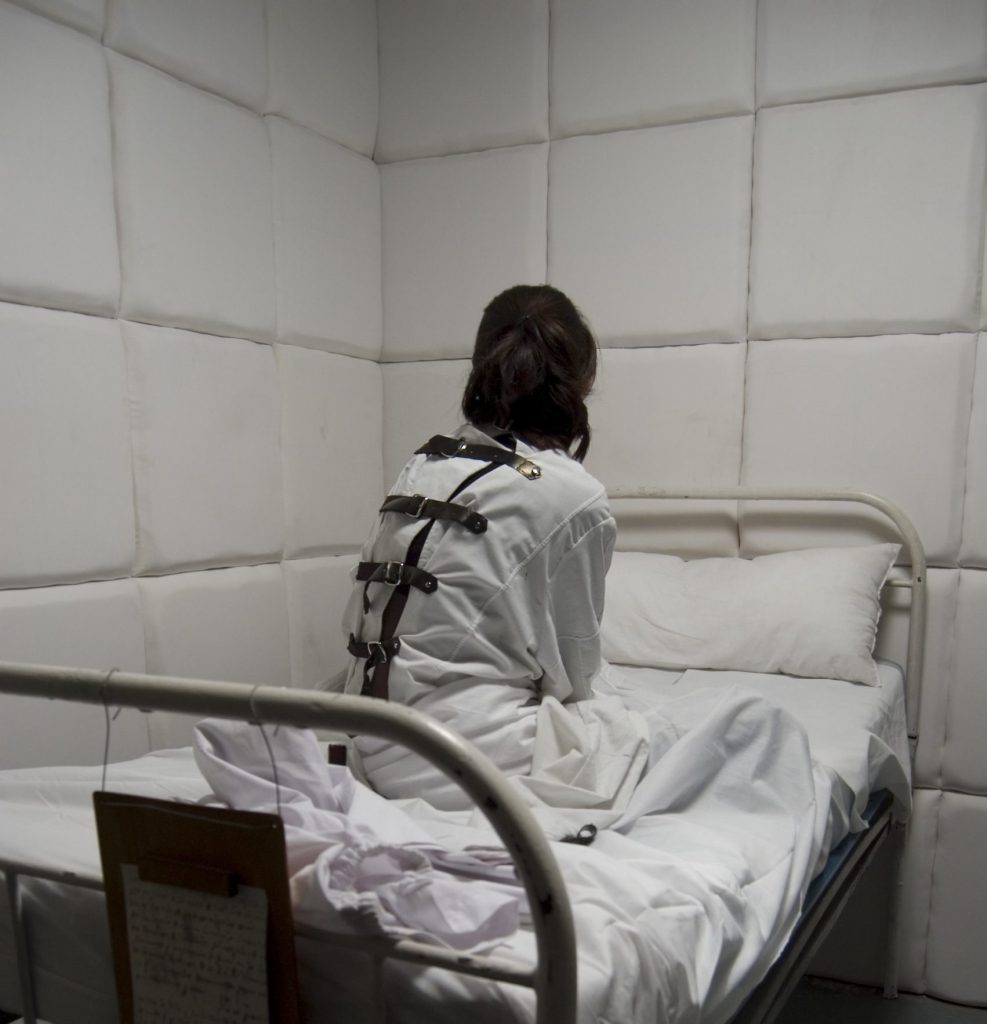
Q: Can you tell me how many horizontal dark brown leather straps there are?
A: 4